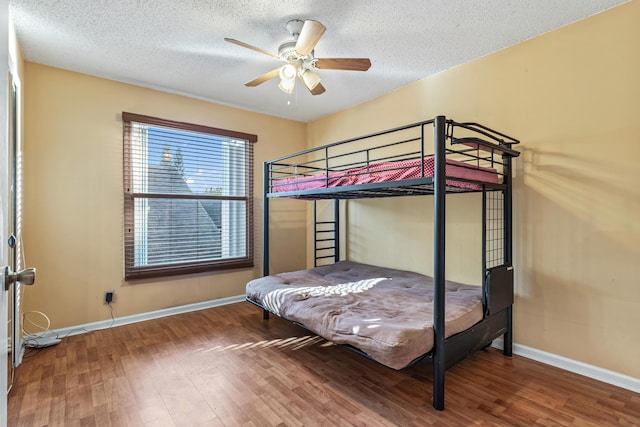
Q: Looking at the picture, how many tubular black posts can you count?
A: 4